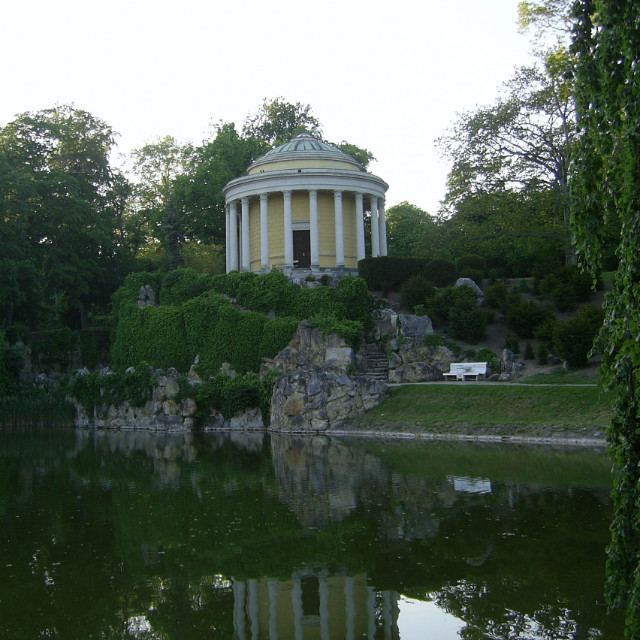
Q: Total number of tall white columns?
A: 10